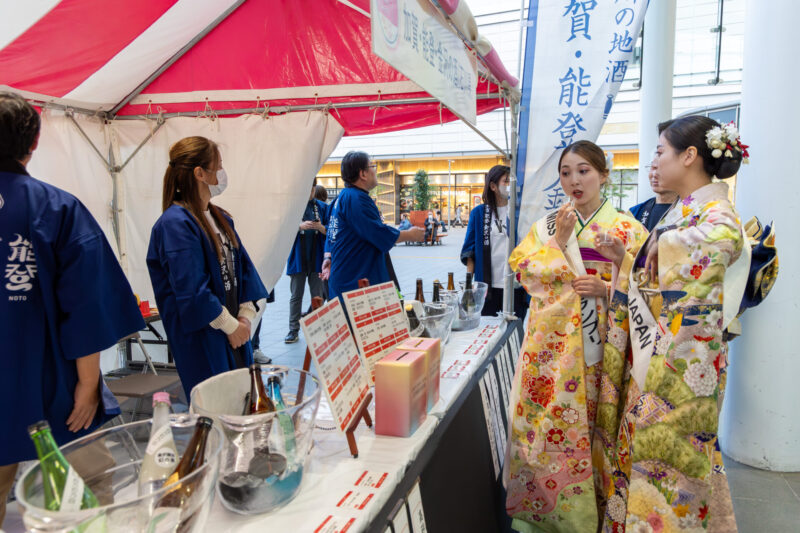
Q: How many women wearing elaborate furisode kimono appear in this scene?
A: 2